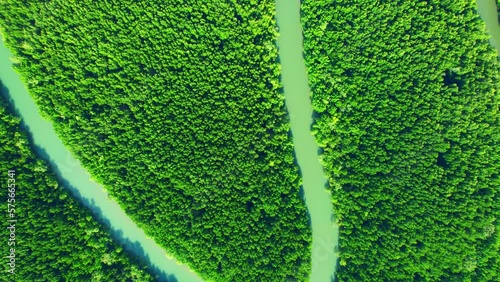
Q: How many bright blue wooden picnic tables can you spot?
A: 0